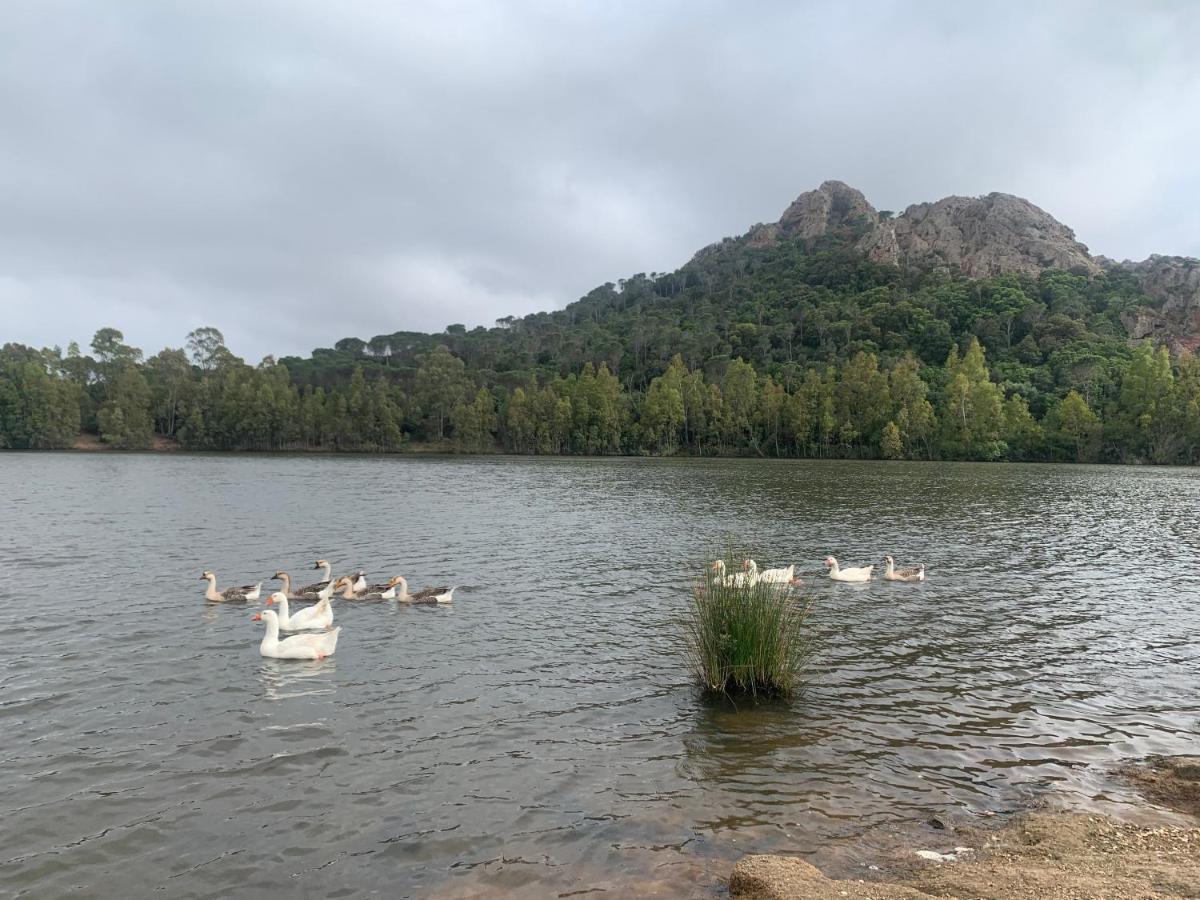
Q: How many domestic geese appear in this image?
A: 11